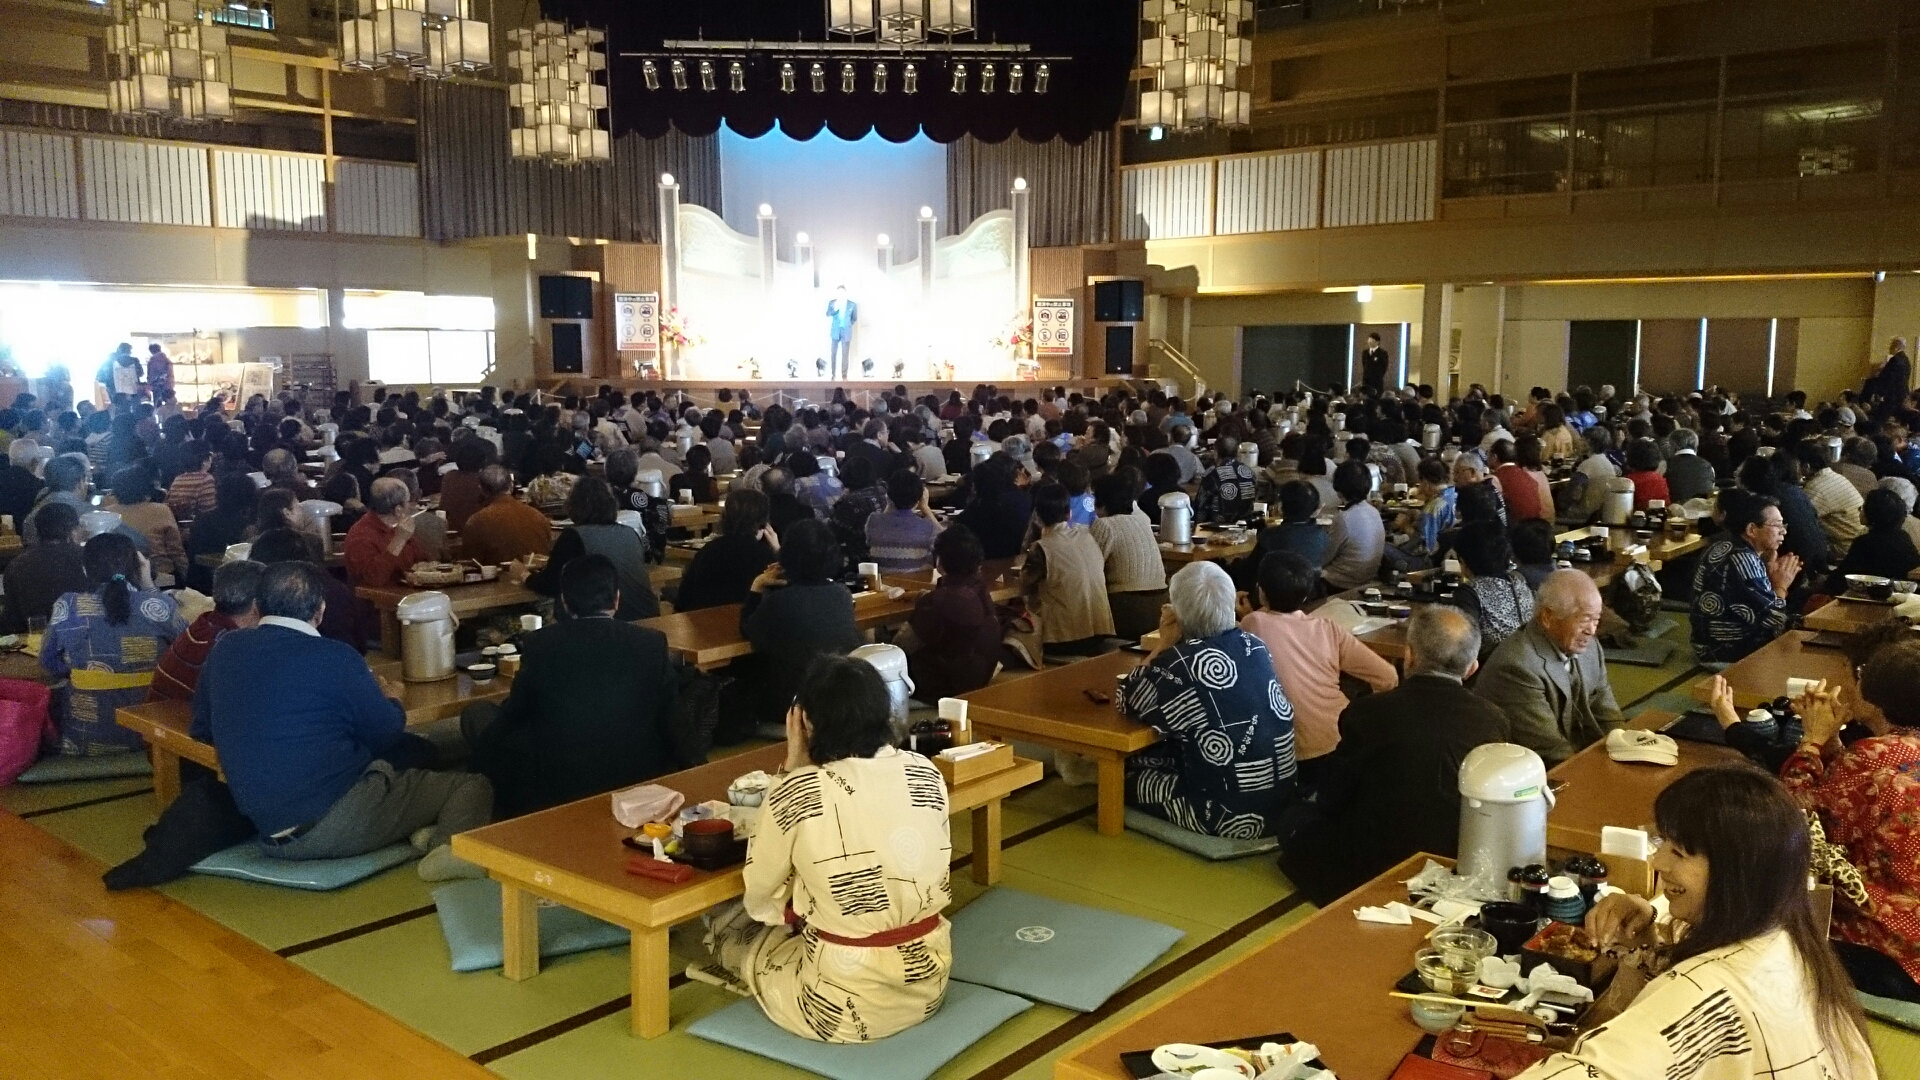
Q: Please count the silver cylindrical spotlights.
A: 13